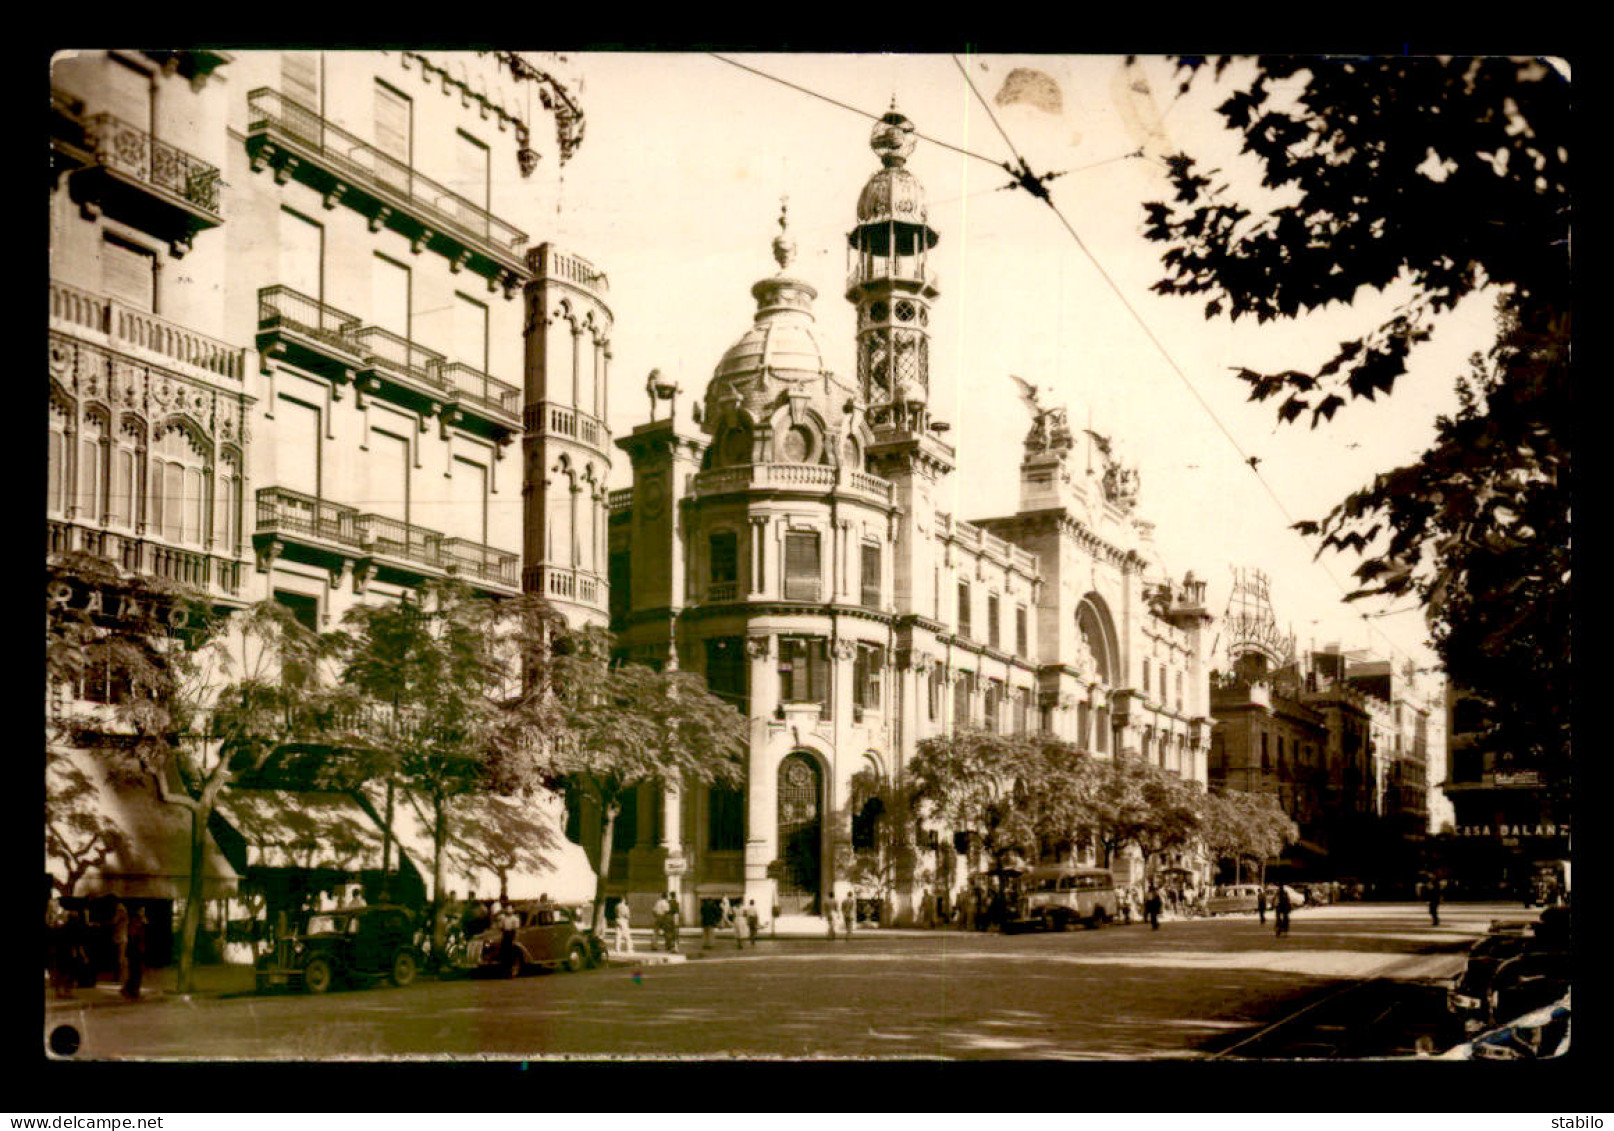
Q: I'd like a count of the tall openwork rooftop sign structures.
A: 1